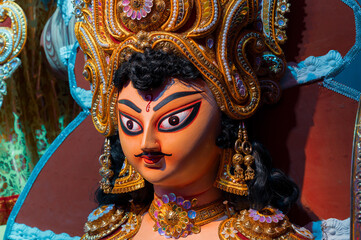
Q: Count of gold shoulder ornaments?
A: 2